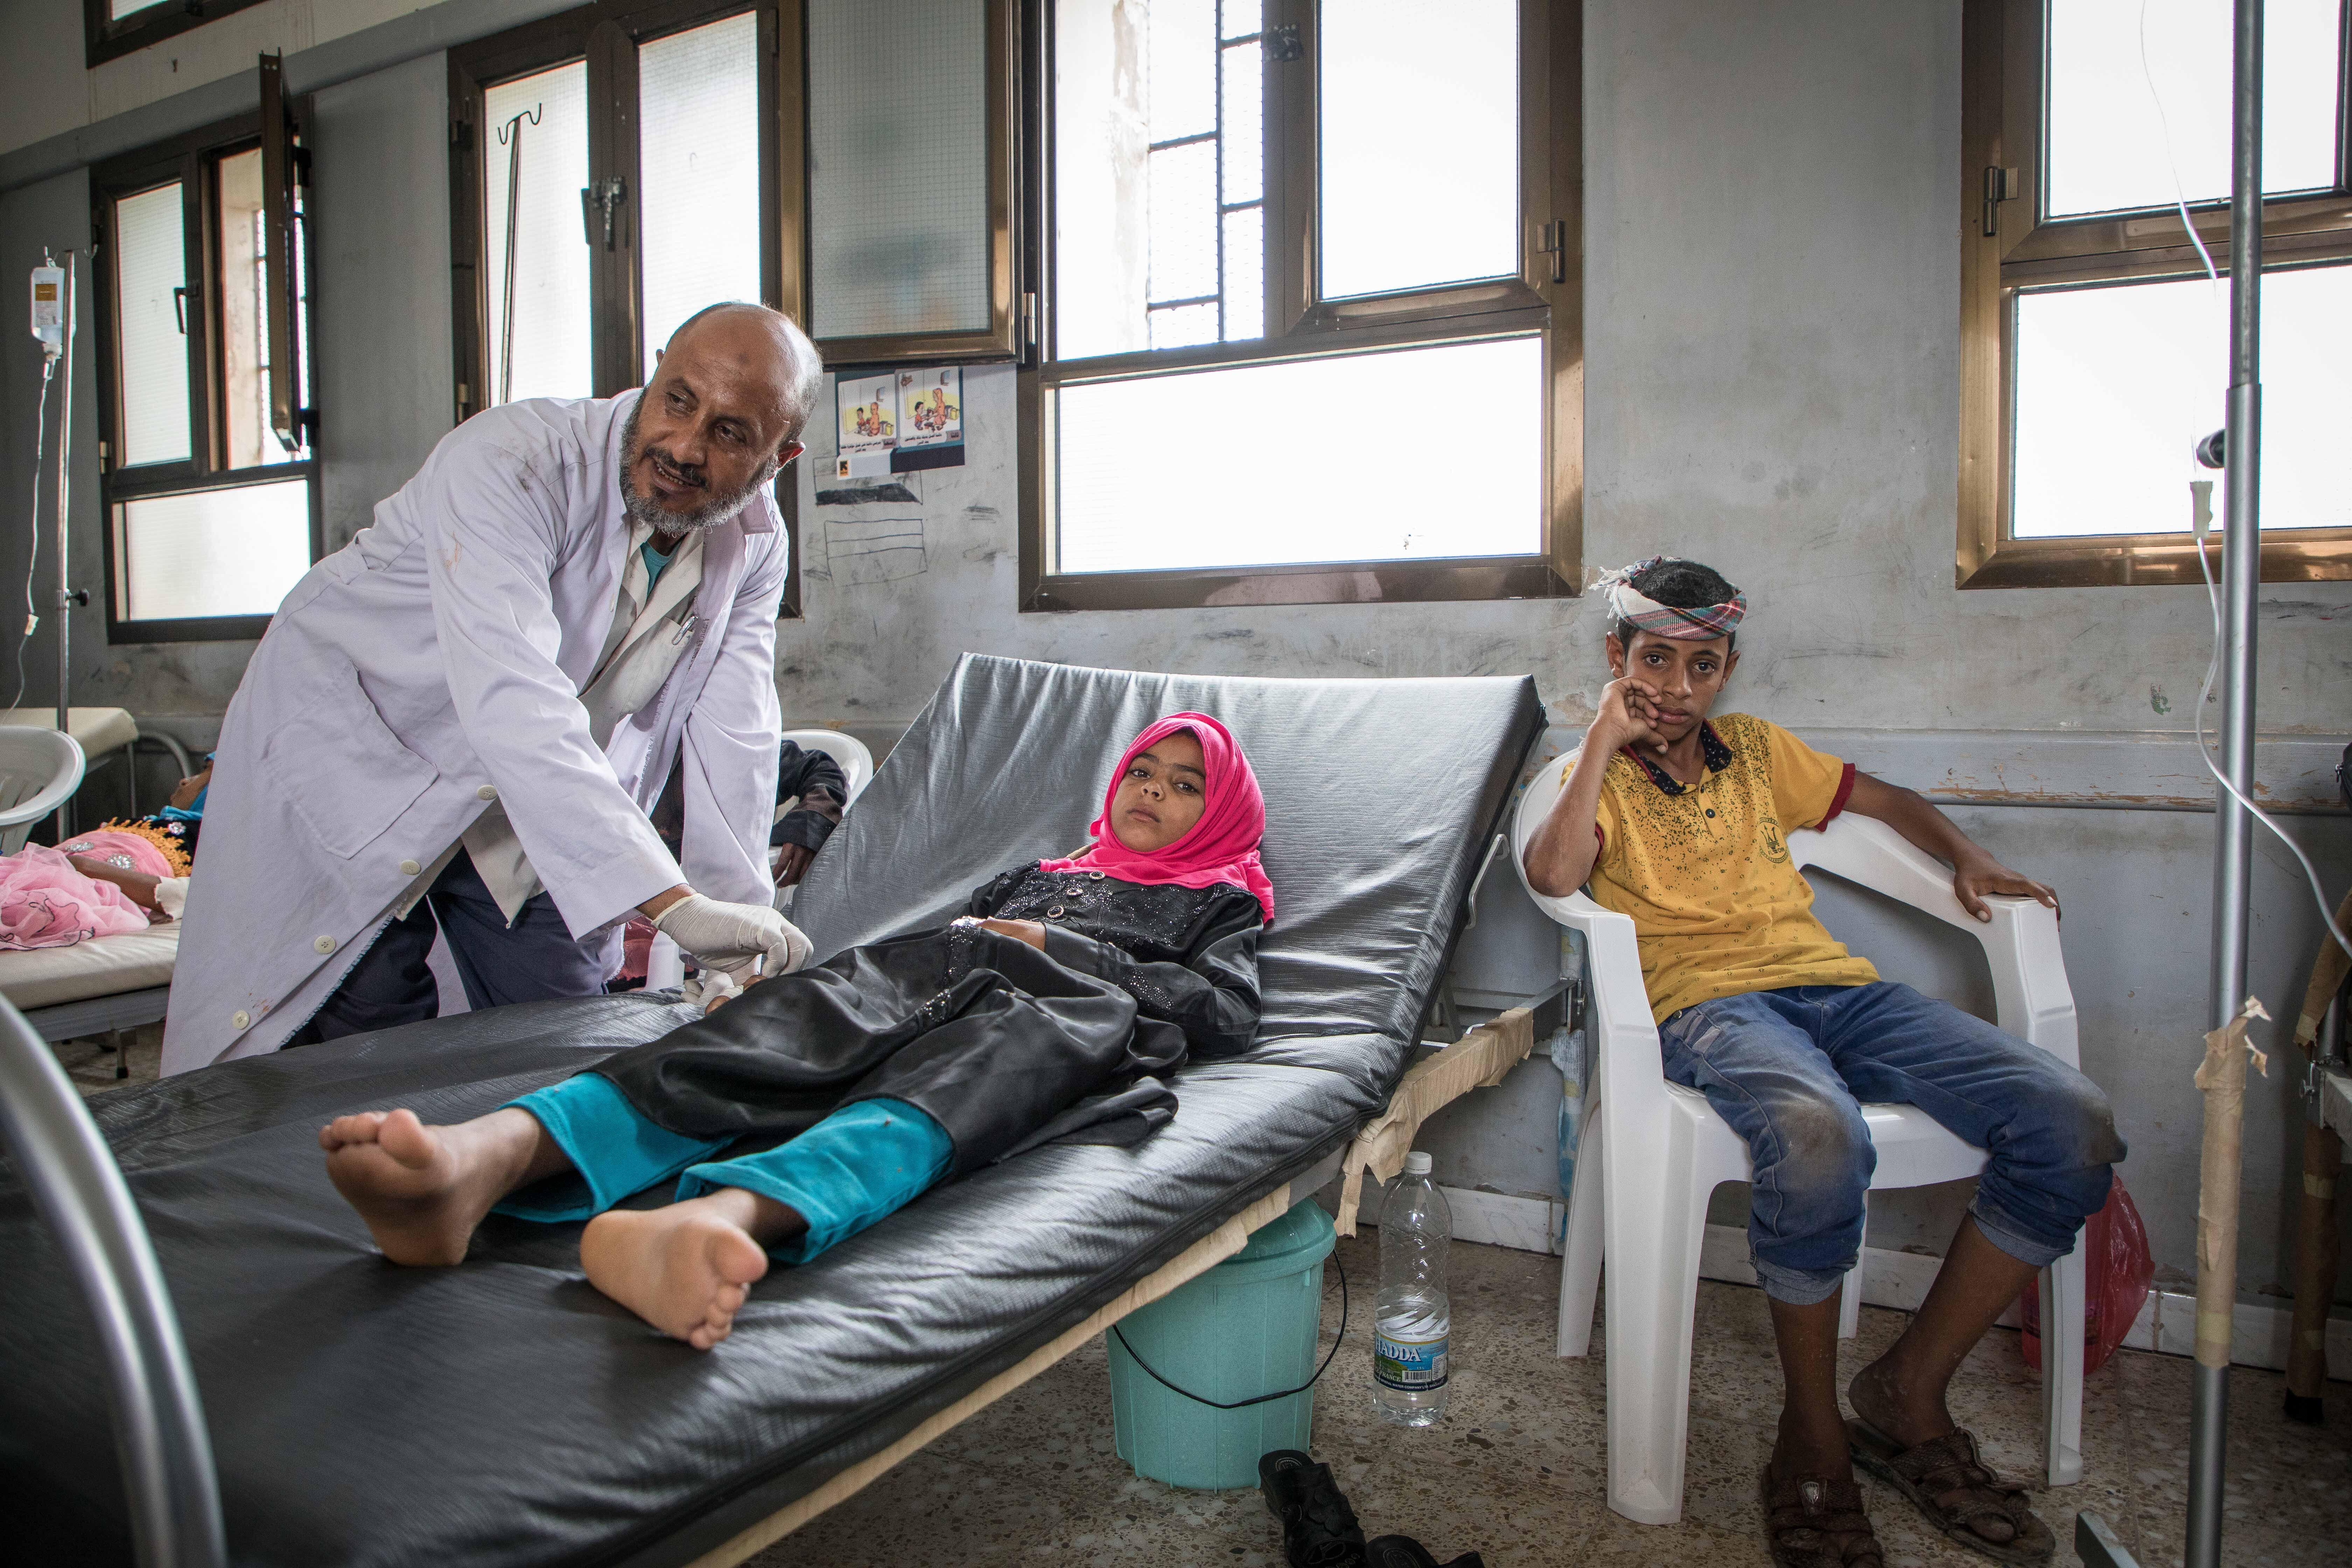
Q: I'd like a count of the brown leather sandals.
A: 2